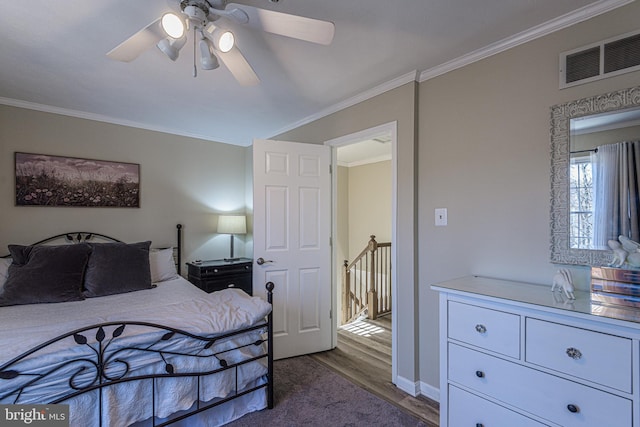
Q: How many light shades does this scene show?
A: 5